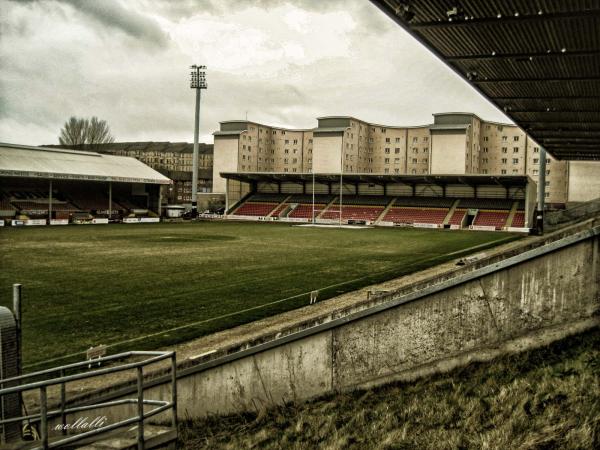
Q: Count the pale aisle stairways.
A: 5